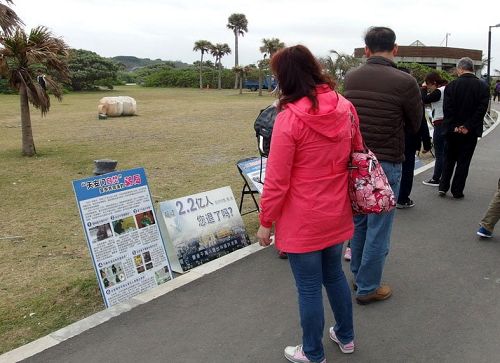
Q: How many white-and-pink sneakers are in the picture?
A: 2